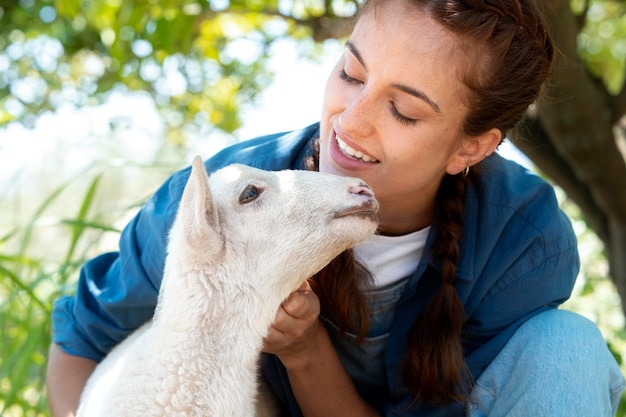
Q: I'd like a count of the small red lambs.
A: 0